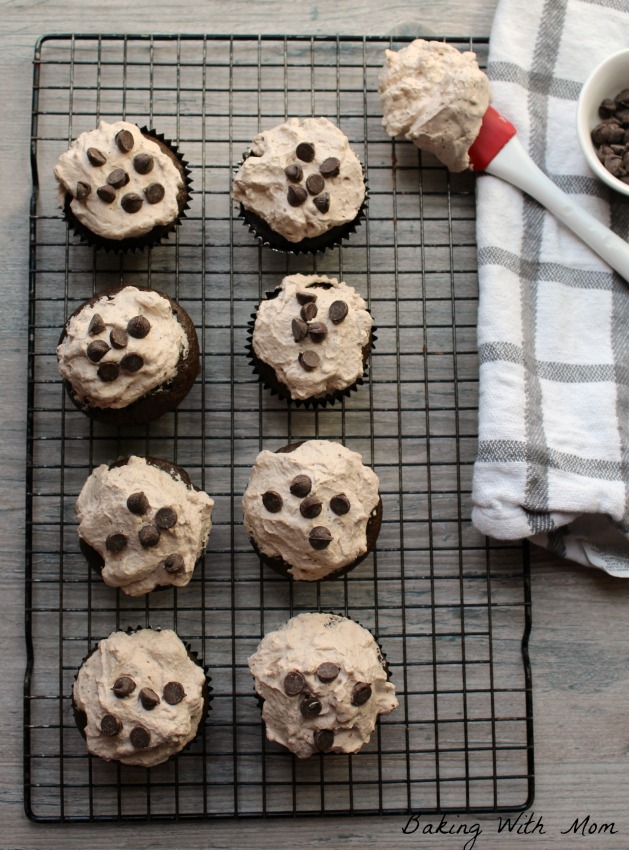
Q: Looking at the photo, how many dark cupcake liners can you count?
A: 5